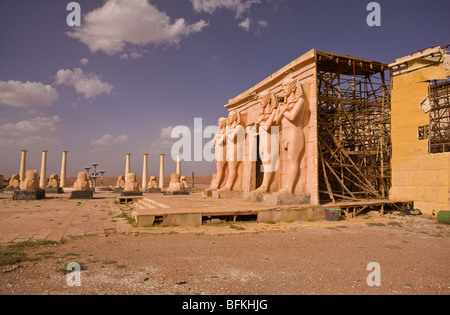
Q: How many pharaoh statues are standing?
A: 4